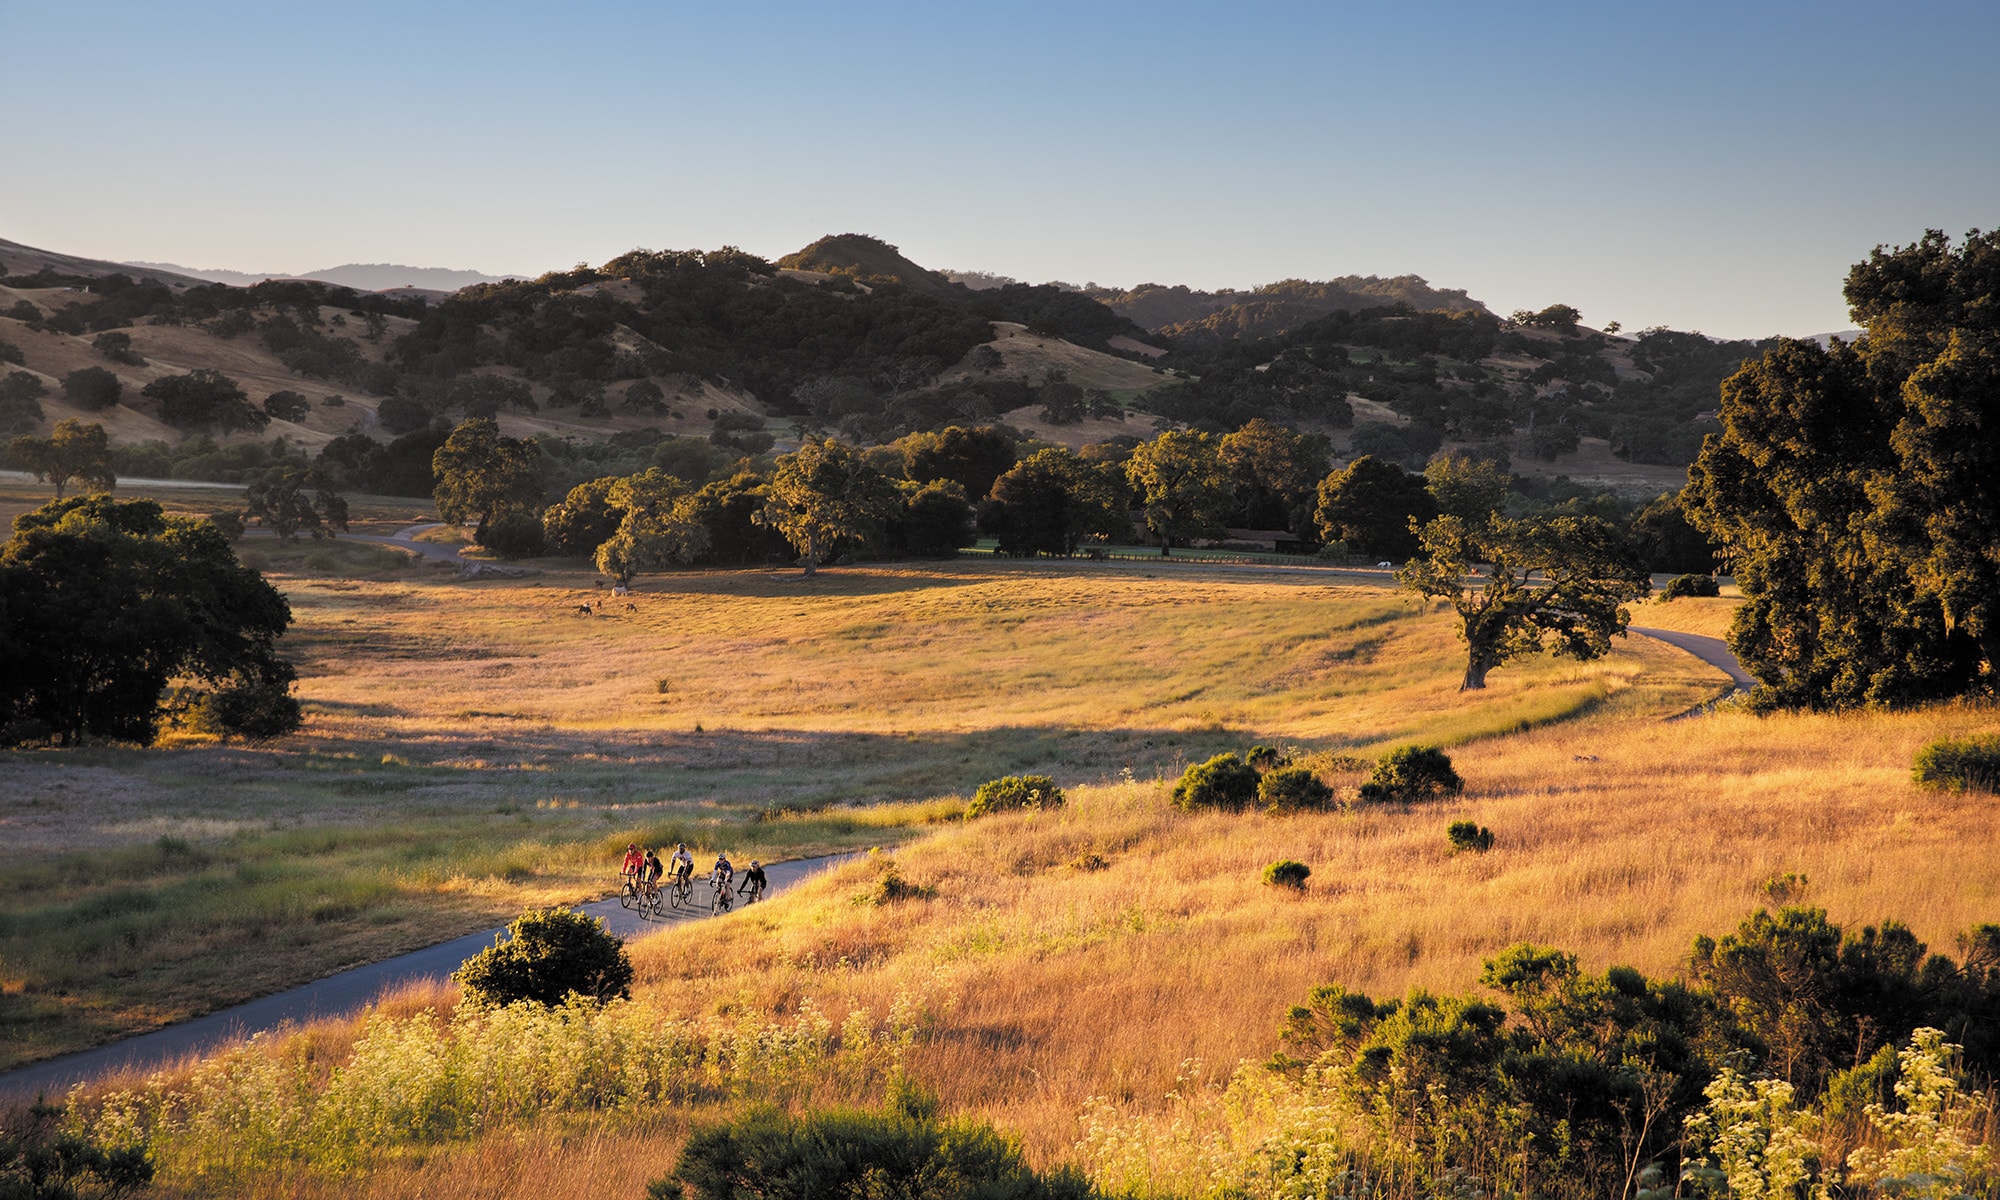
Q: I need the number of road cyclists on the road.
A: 5